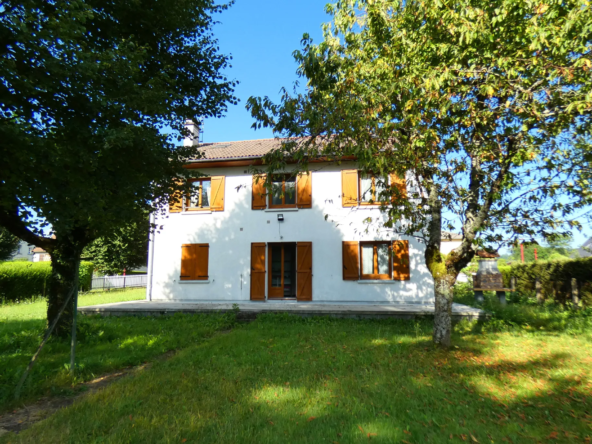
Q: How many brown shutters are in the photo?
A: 12